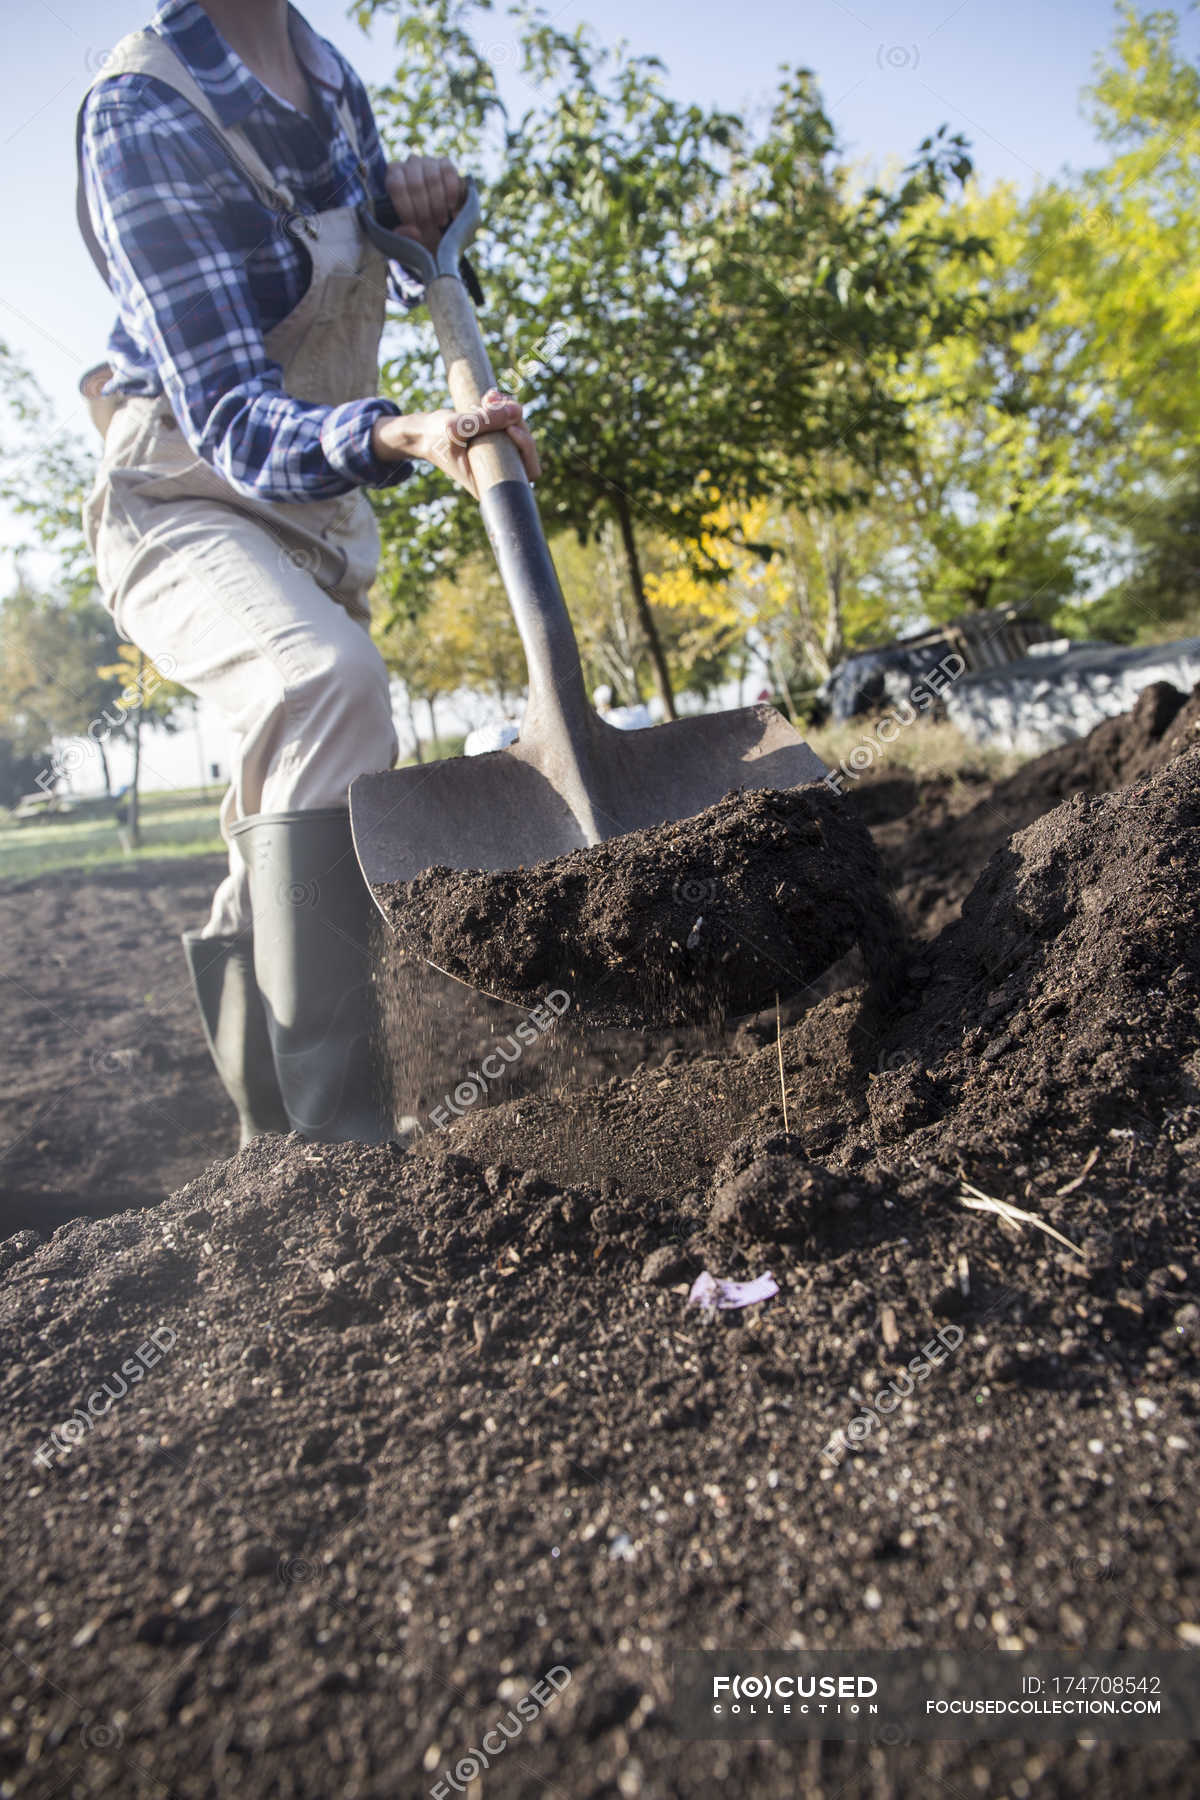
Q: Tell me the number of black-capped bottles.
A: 0